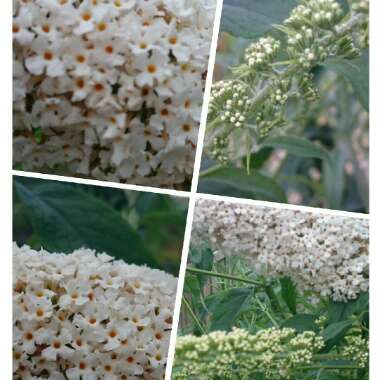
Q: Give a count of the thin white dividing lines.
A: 2